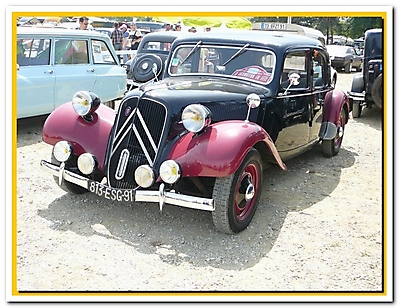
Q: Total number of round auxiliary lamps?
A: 4